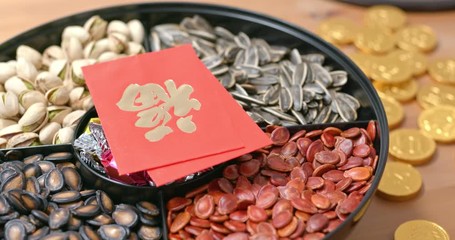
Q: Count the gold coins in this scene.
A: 15